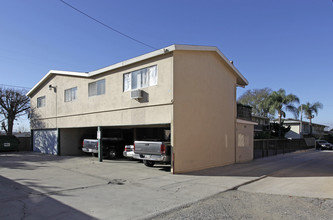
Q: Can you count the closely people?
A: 0